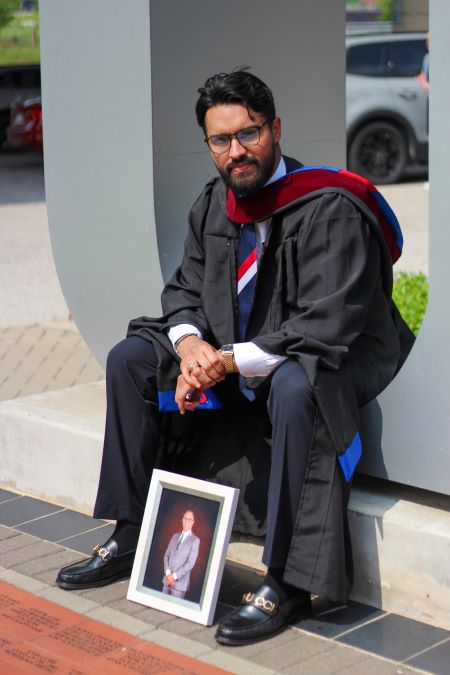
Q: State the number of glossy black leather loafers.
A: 2